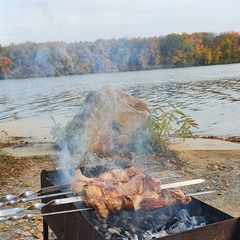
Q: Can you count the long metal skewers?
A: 4